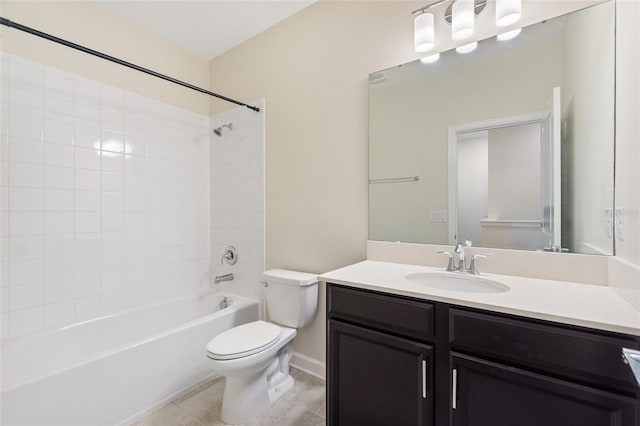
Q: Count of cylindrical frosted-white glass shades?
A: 3